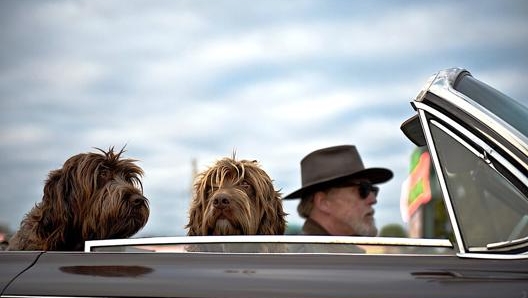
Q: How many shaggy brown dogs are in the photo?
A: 2